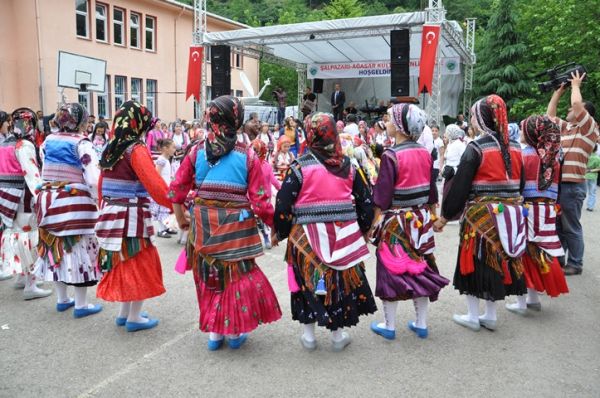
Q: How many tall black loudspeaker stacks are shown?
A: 2